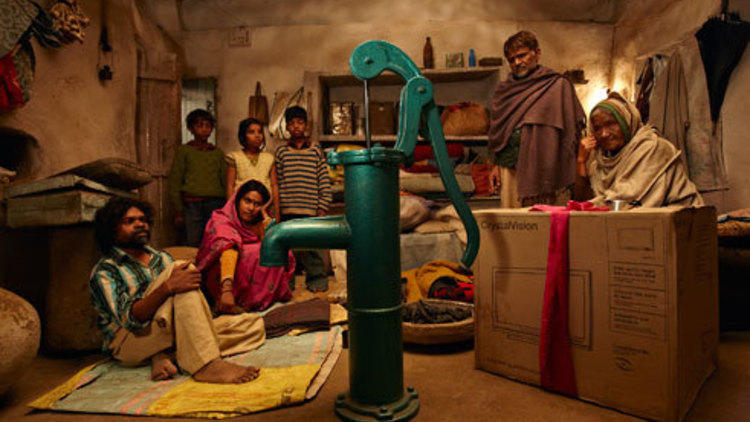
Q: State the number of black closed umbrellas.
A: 1